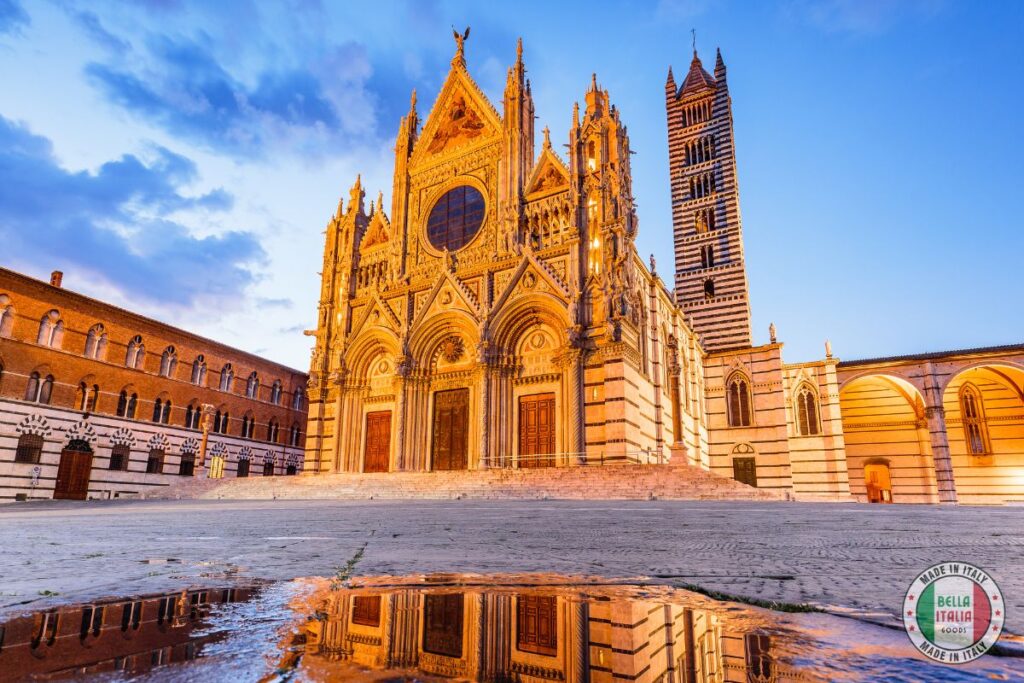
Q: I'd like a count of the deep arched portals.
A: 3